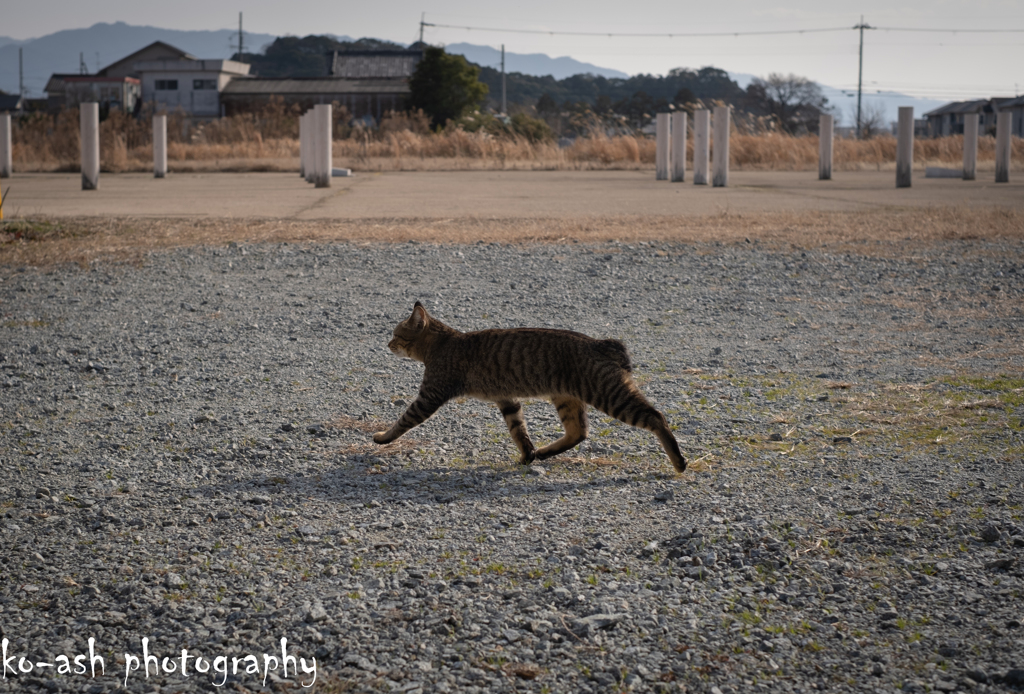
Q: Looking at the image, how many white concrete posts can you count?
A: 15